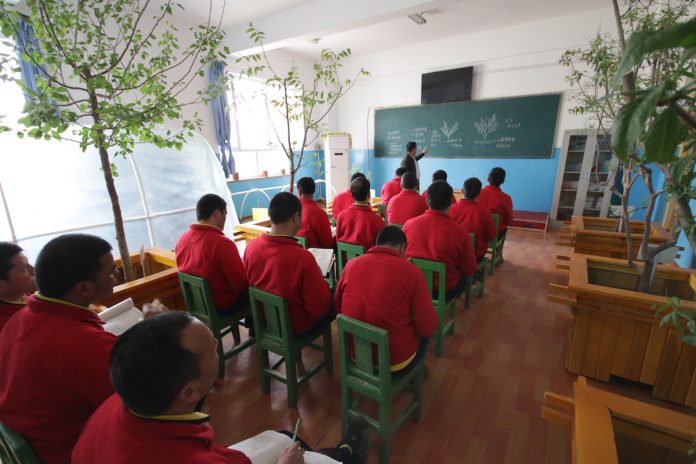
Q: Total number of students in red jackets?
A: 15